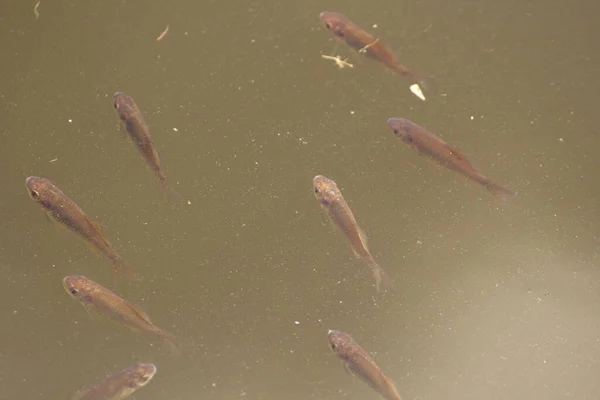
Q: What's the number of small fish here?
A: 8